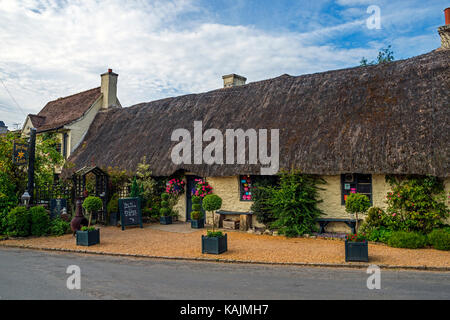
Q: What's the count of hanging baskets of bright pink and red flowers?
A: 2